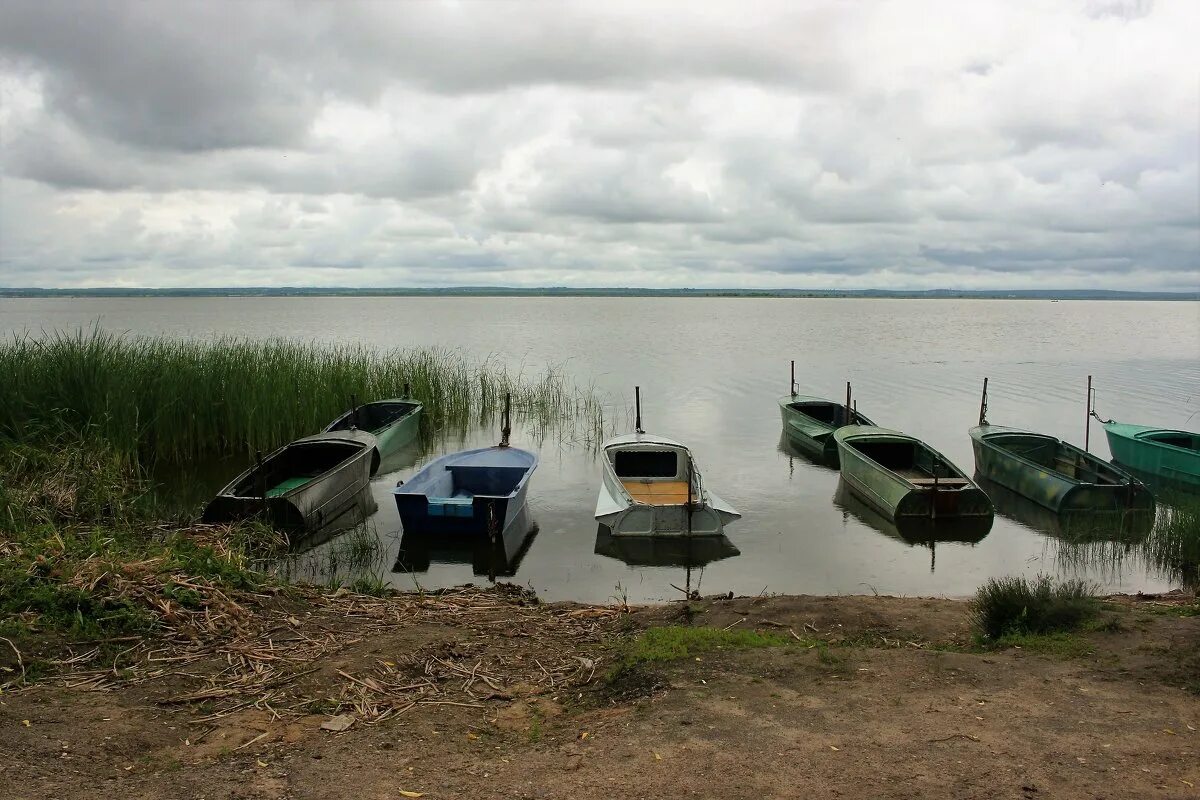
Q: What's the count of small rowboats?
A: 8